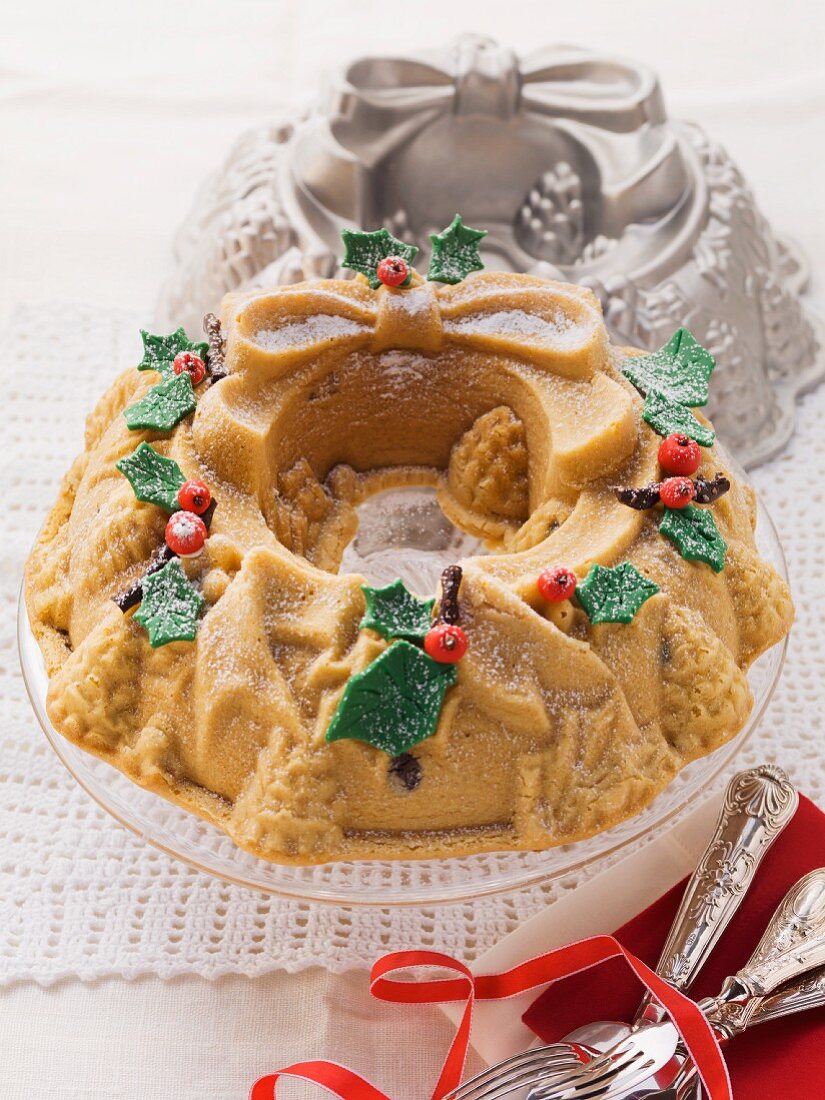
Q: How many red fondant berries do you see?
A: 8